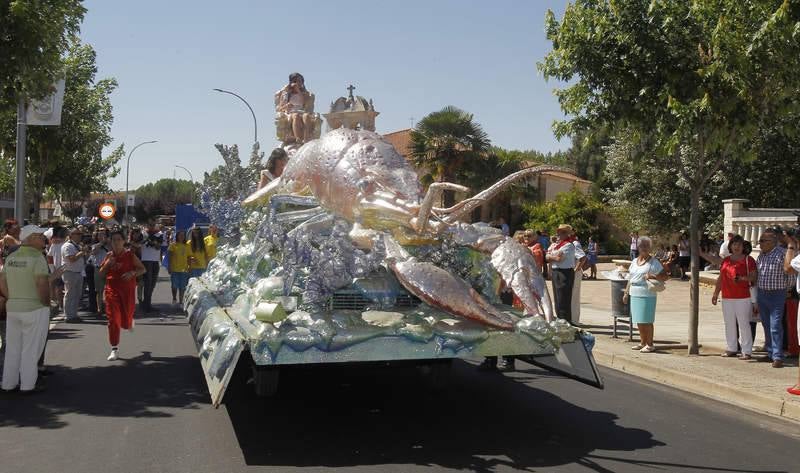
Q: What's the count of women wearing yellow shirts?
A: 3